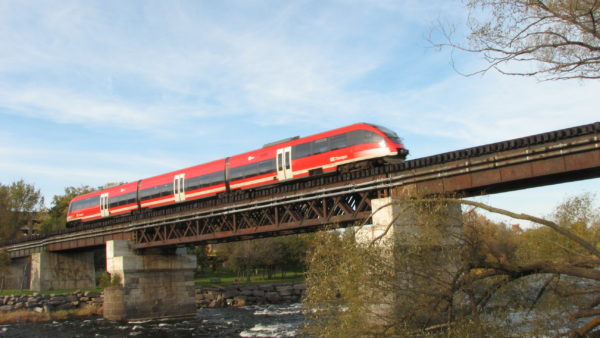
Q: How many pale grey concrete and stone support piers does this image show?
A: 3